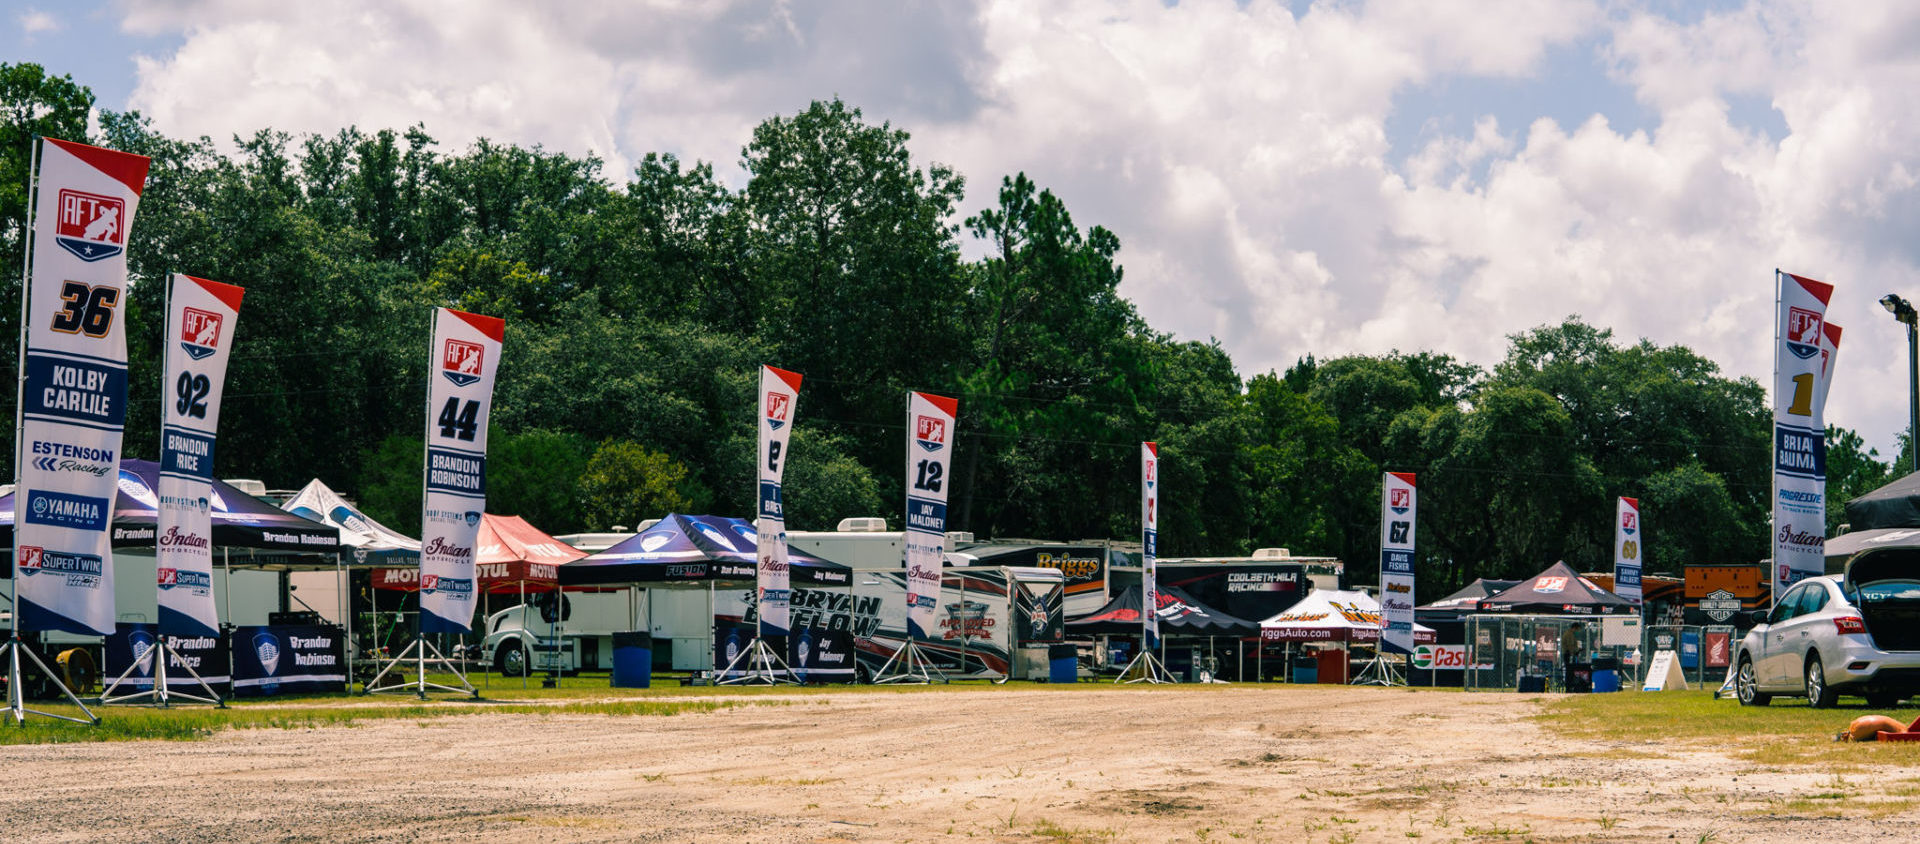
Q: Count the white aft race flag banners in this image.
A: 10